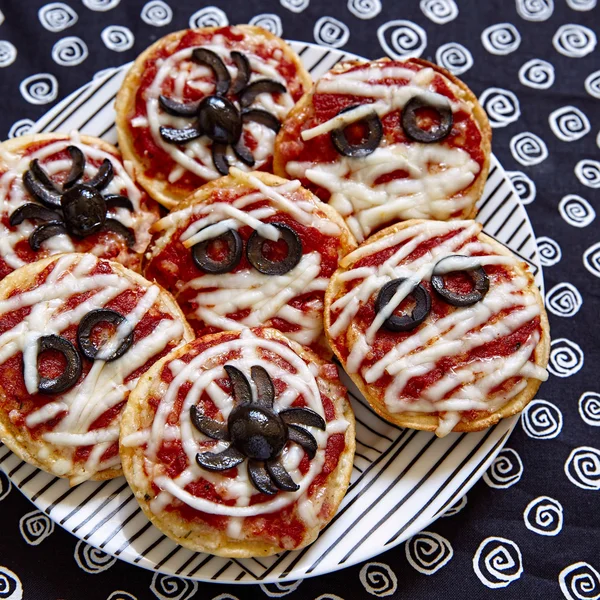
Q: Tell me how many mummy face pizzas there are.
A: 4